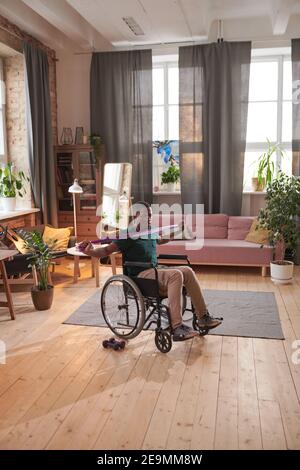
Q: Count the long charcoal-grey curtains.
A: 4